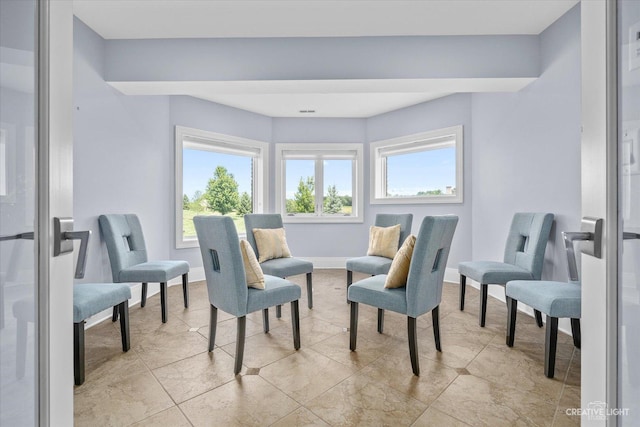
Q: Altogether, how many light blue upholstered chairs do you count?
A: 8